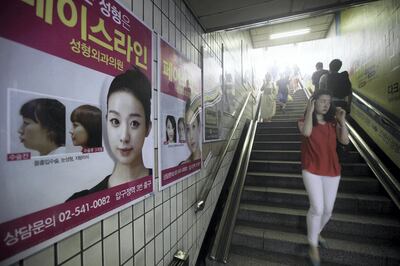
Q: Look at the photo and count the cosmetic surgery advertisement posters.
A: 2